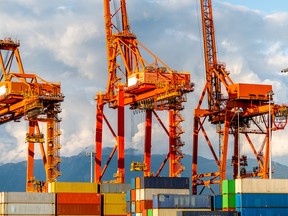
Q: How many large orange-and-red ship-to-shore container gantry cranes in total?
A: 3